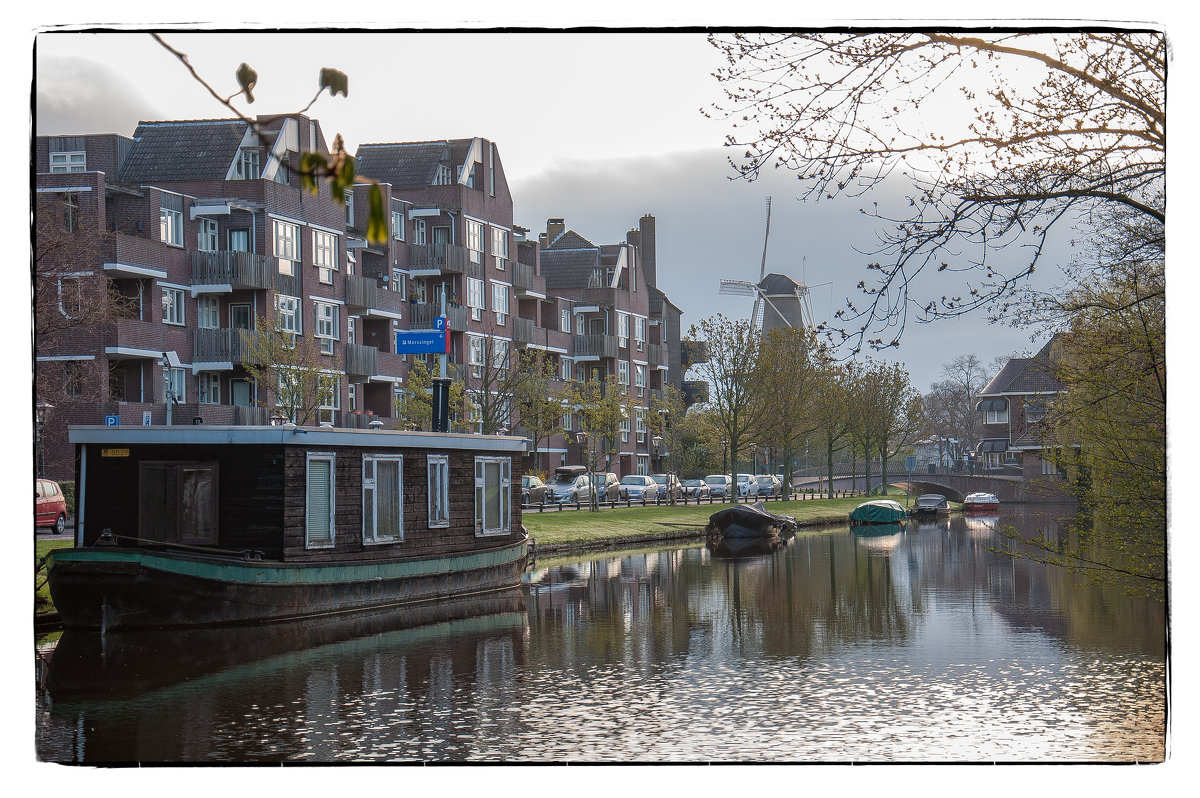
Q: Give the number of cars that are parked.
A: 11